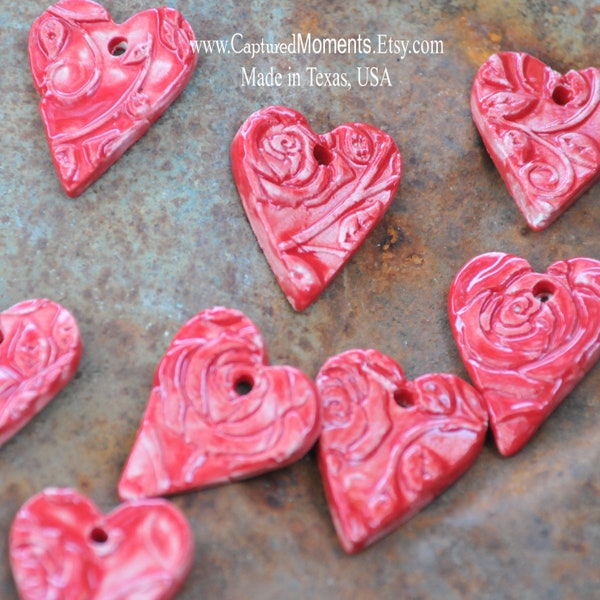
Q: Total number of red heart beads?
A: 8